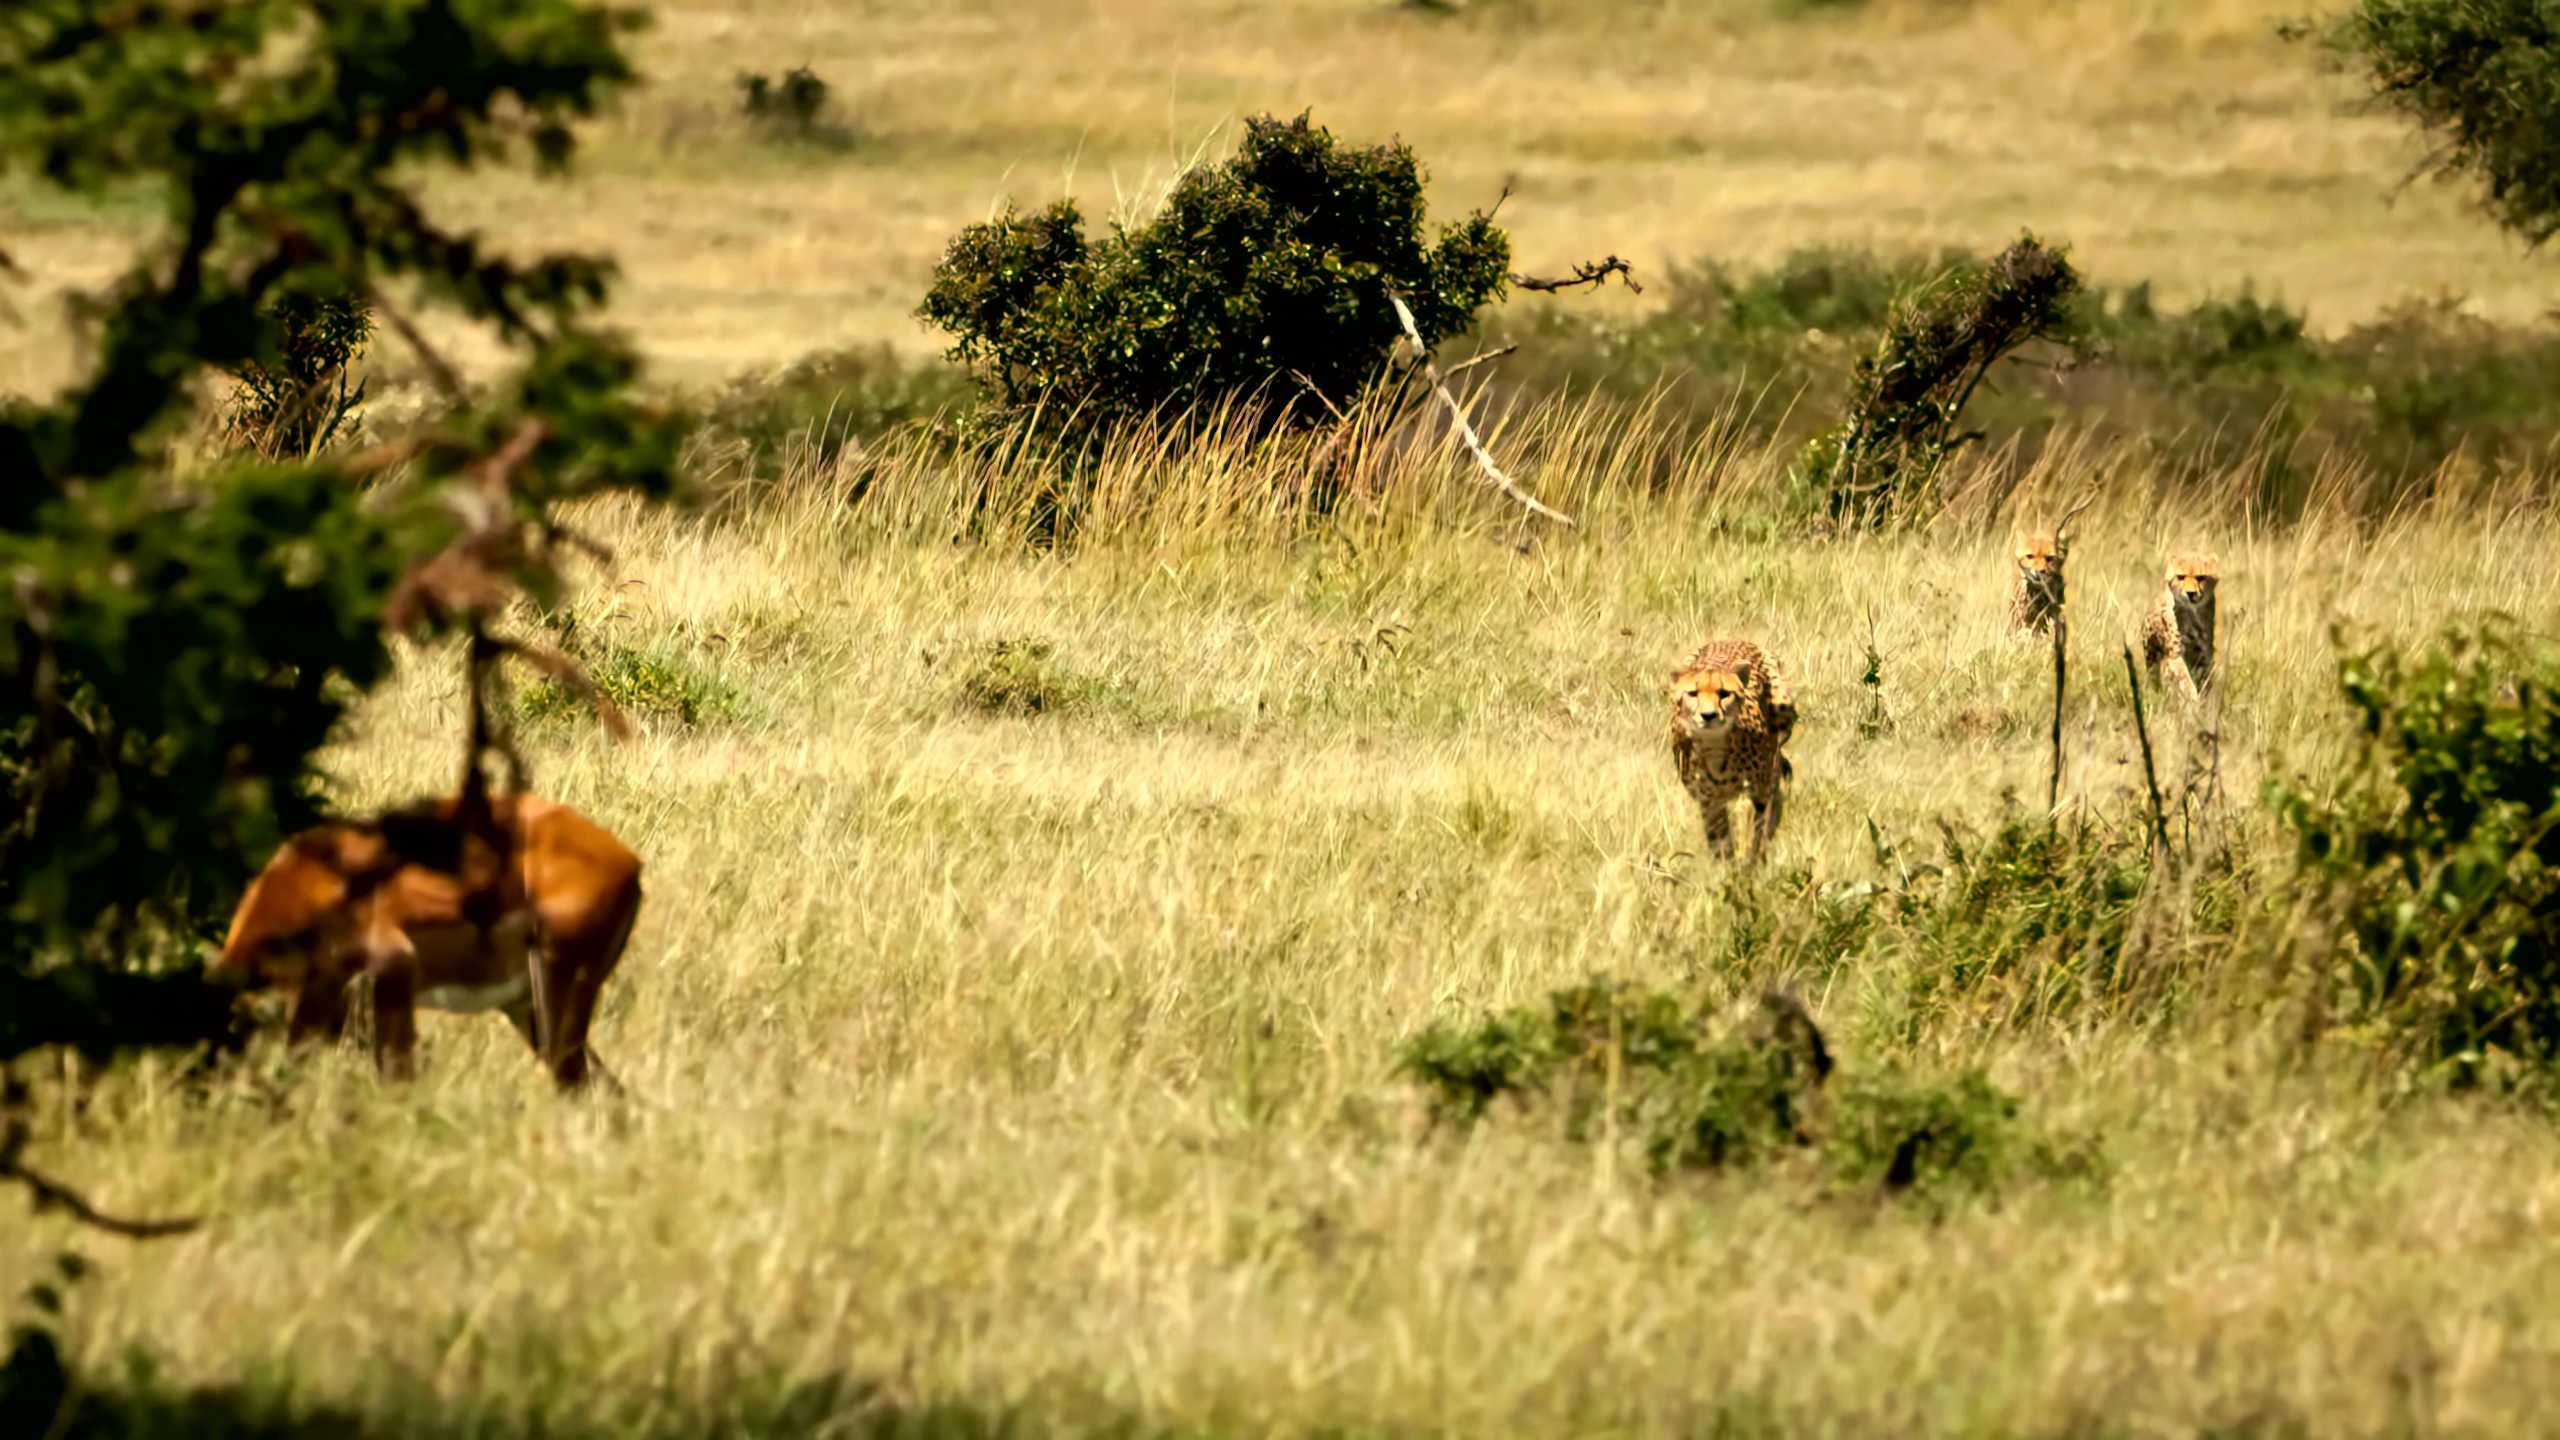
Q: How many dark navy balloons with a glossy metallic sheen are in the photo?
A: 0